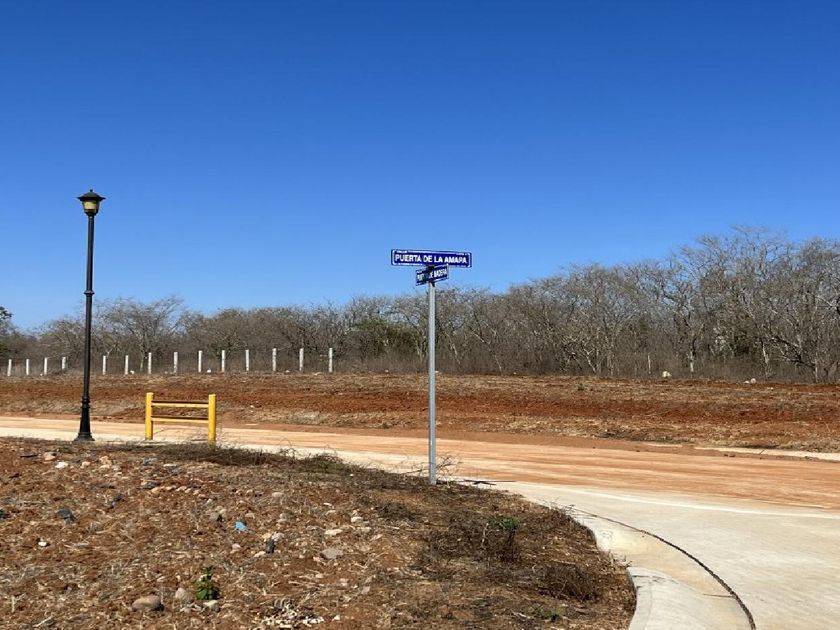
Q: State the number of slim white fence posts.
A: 14